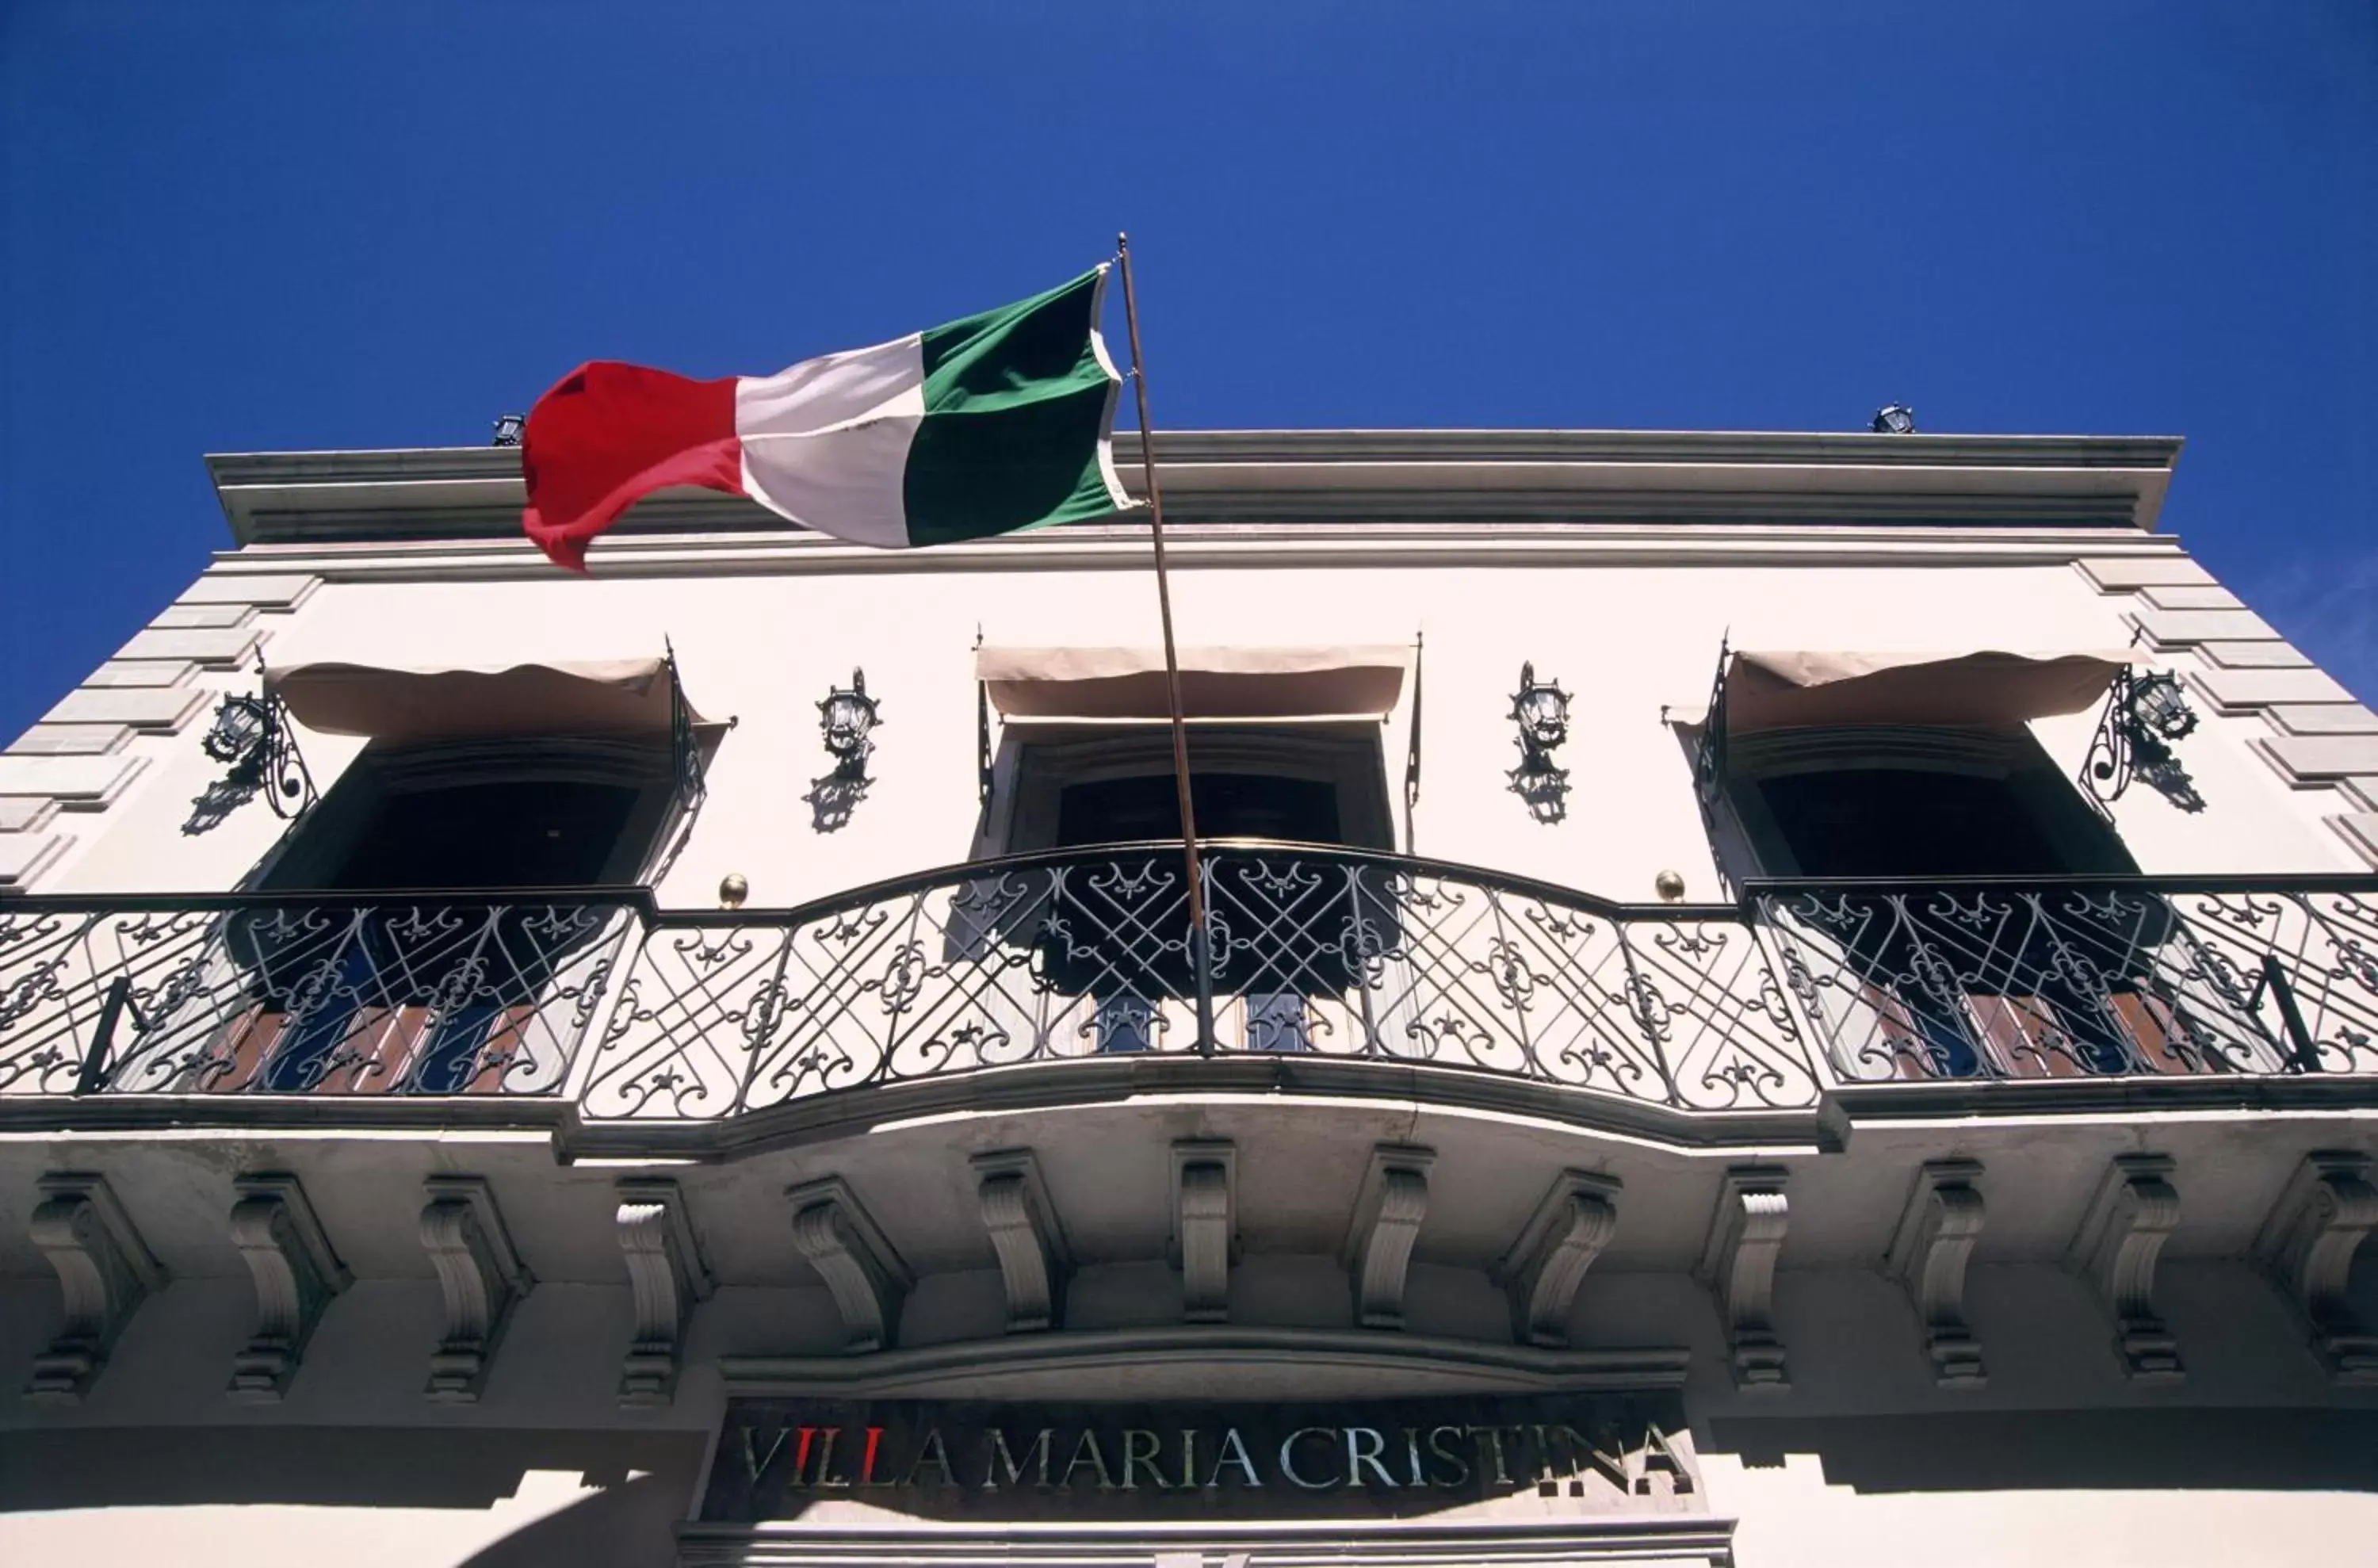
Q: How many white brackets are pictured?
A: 13